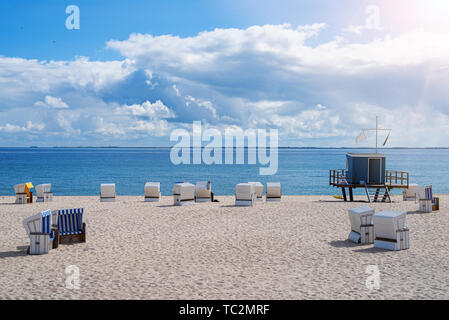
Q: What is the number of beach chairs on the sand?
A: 15